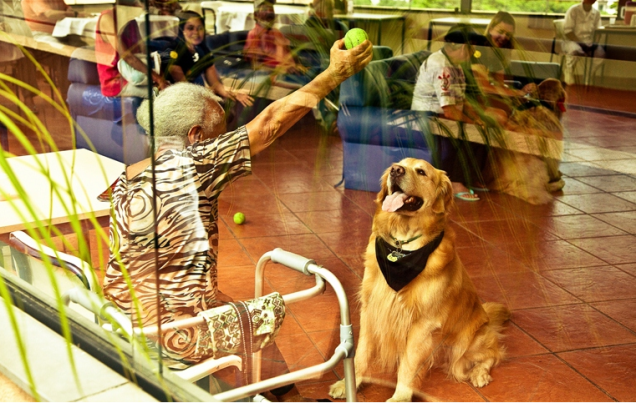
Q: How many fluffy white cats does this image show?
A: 0